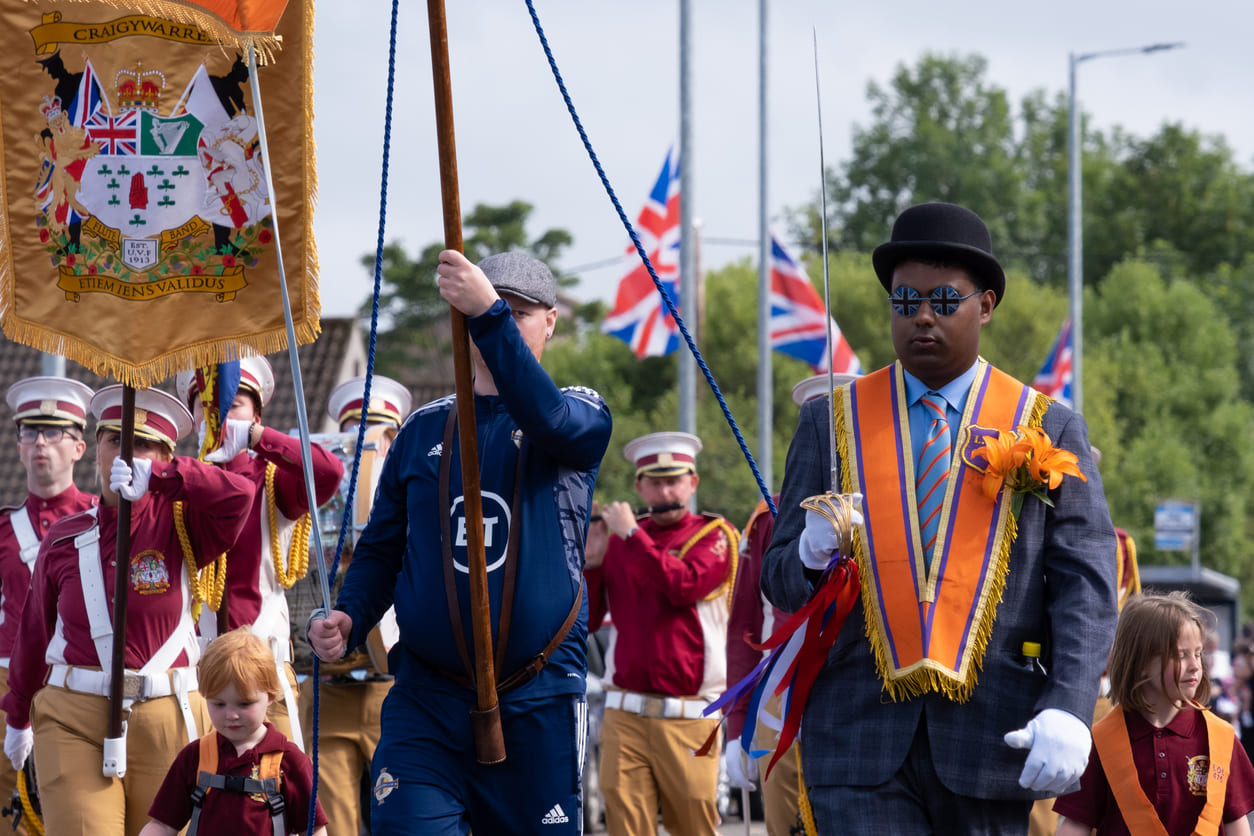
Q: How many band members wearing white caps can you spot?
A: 6